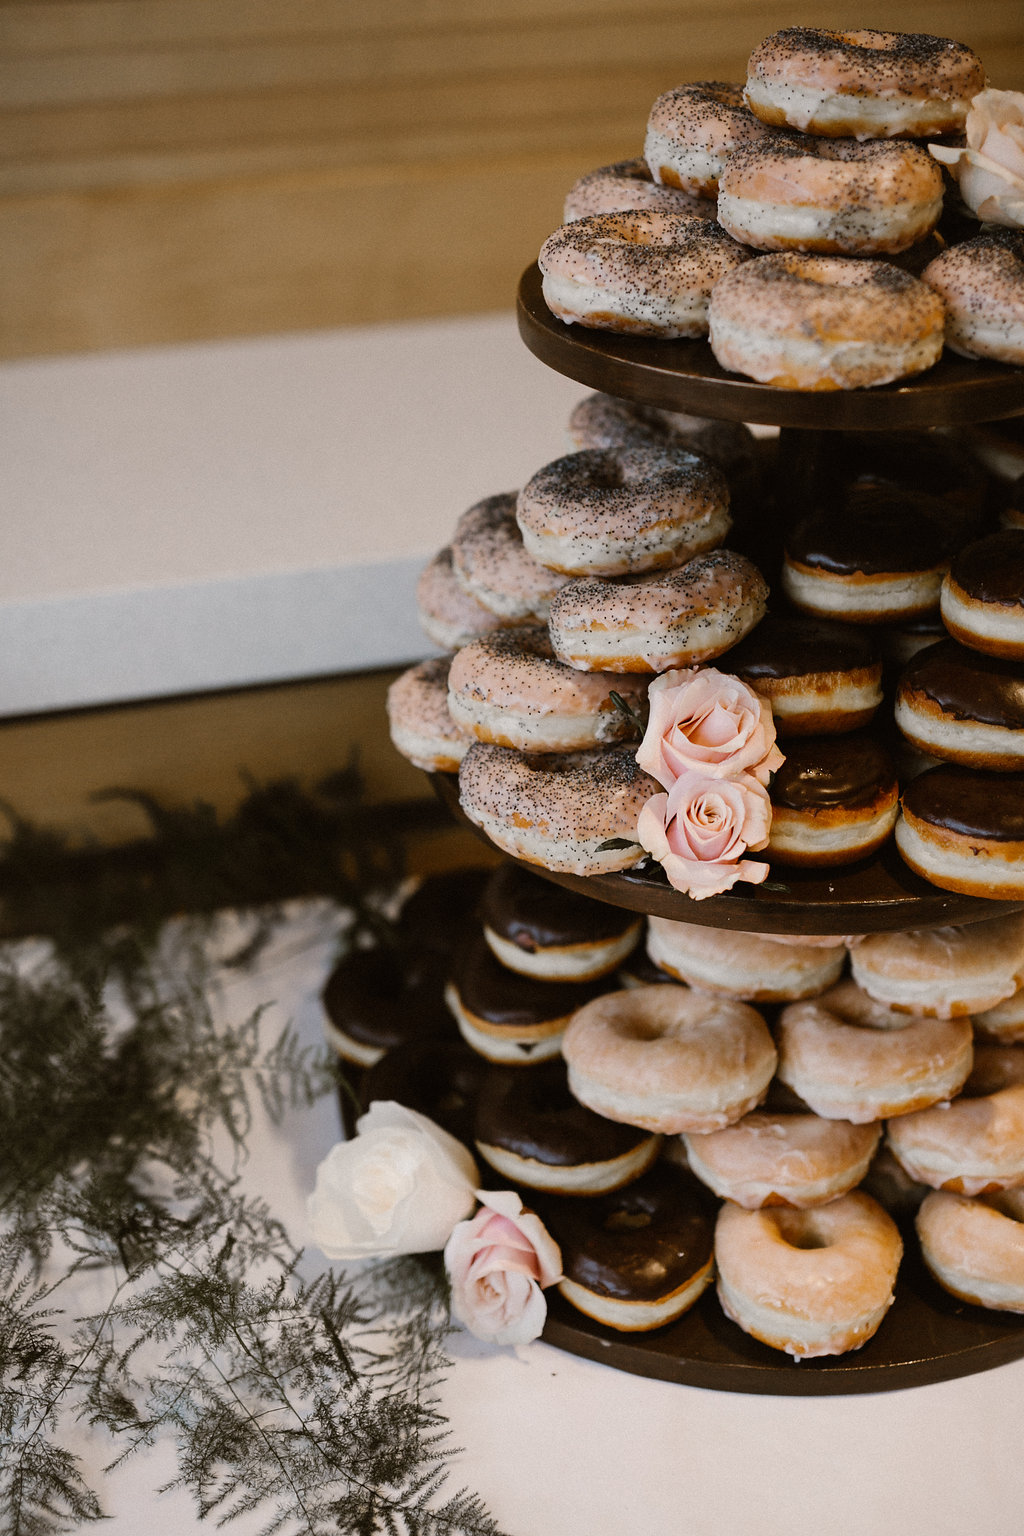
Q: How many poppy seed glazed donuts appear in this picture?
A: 15